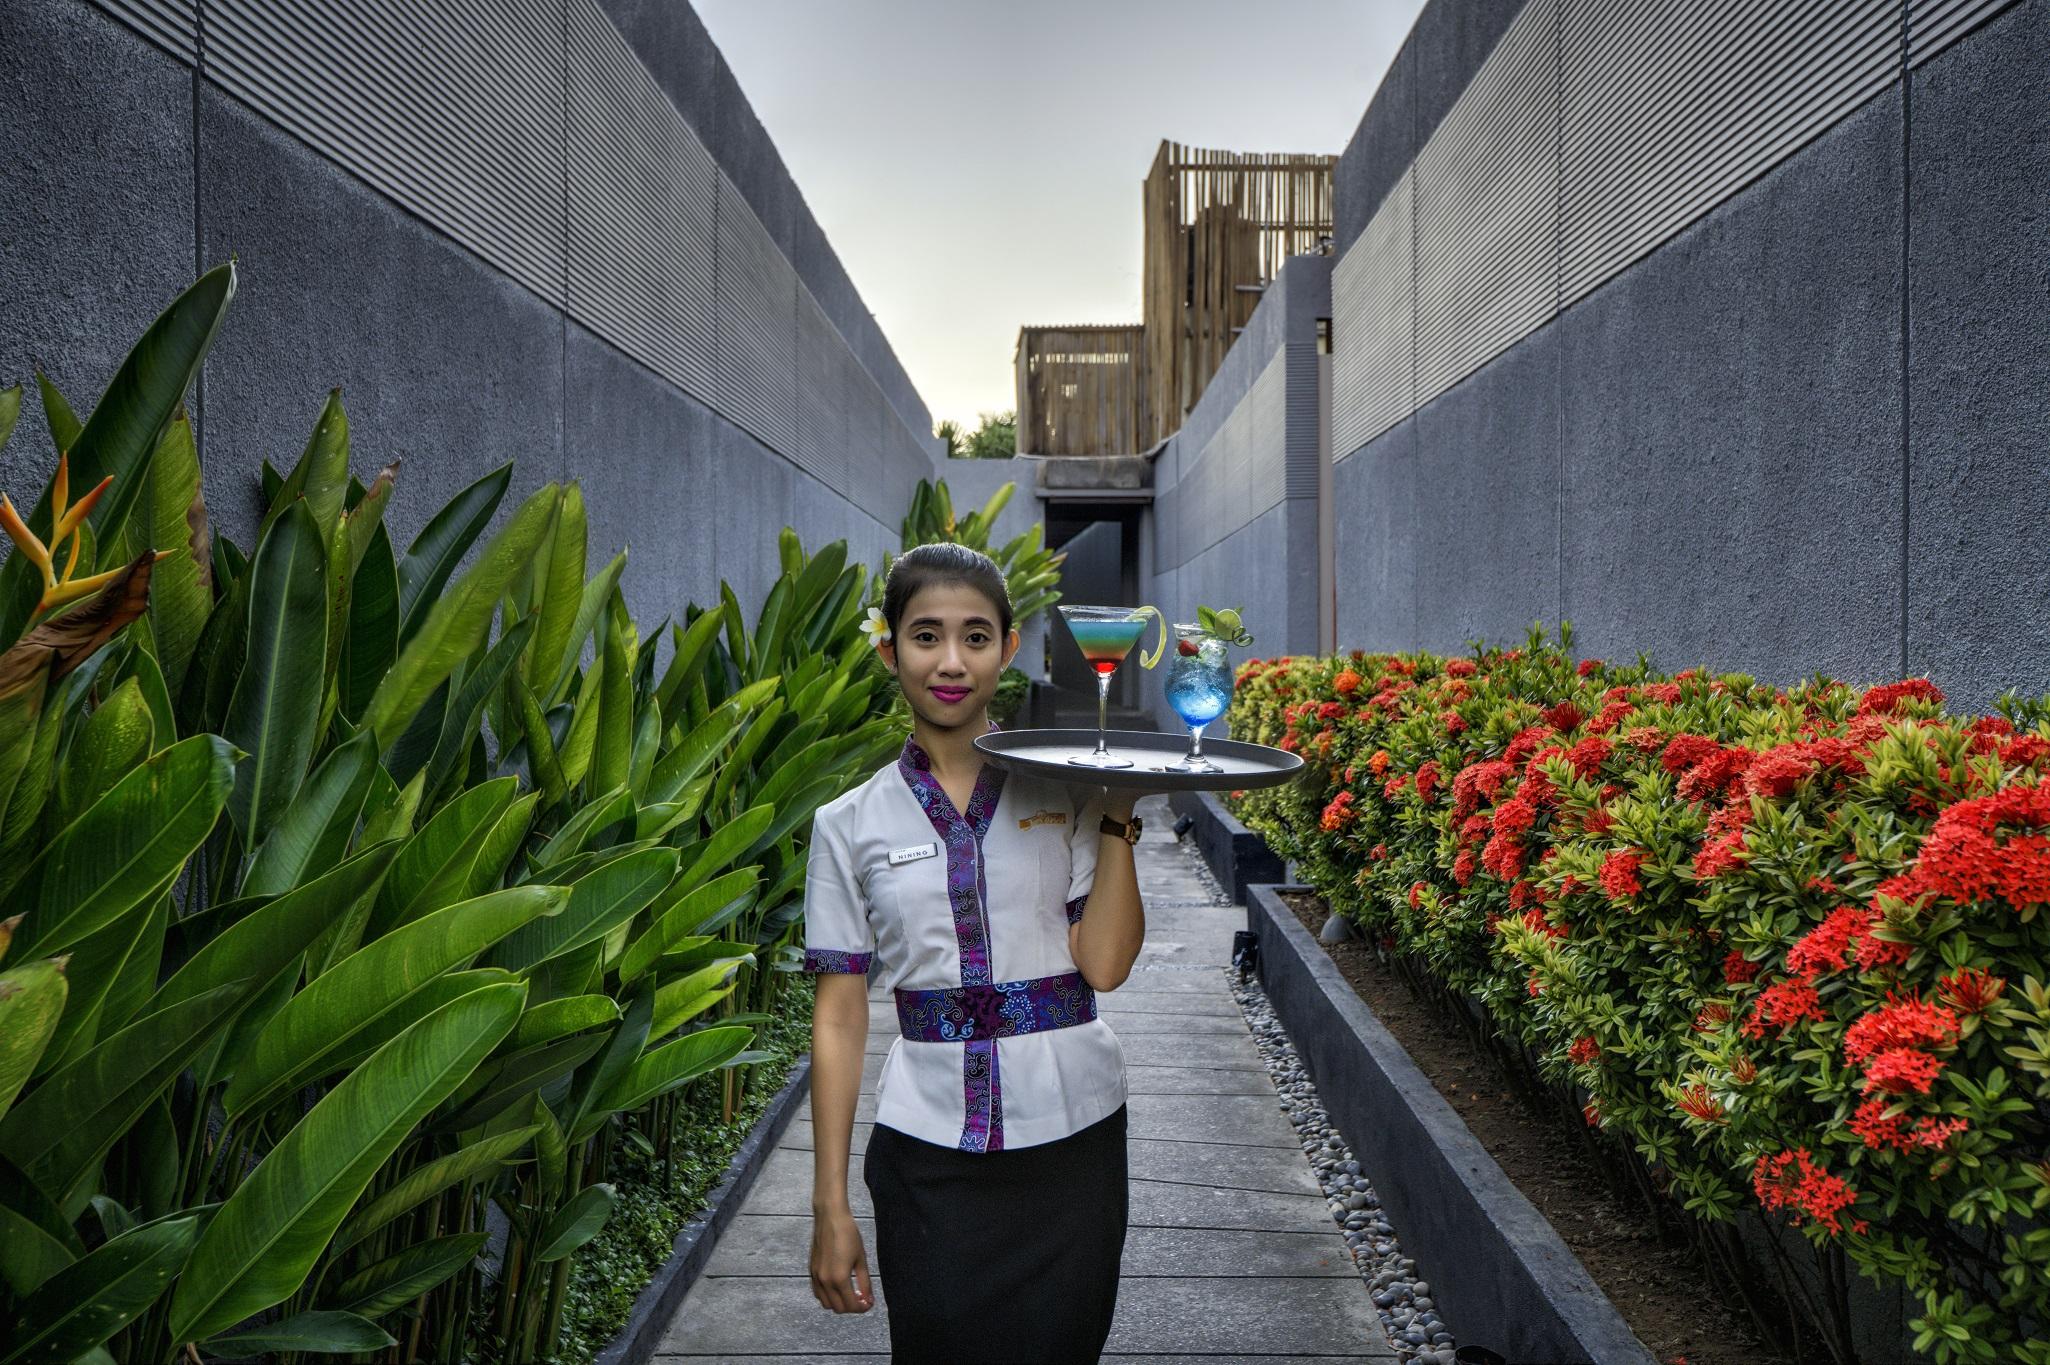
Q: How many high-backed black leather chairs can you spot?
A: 0